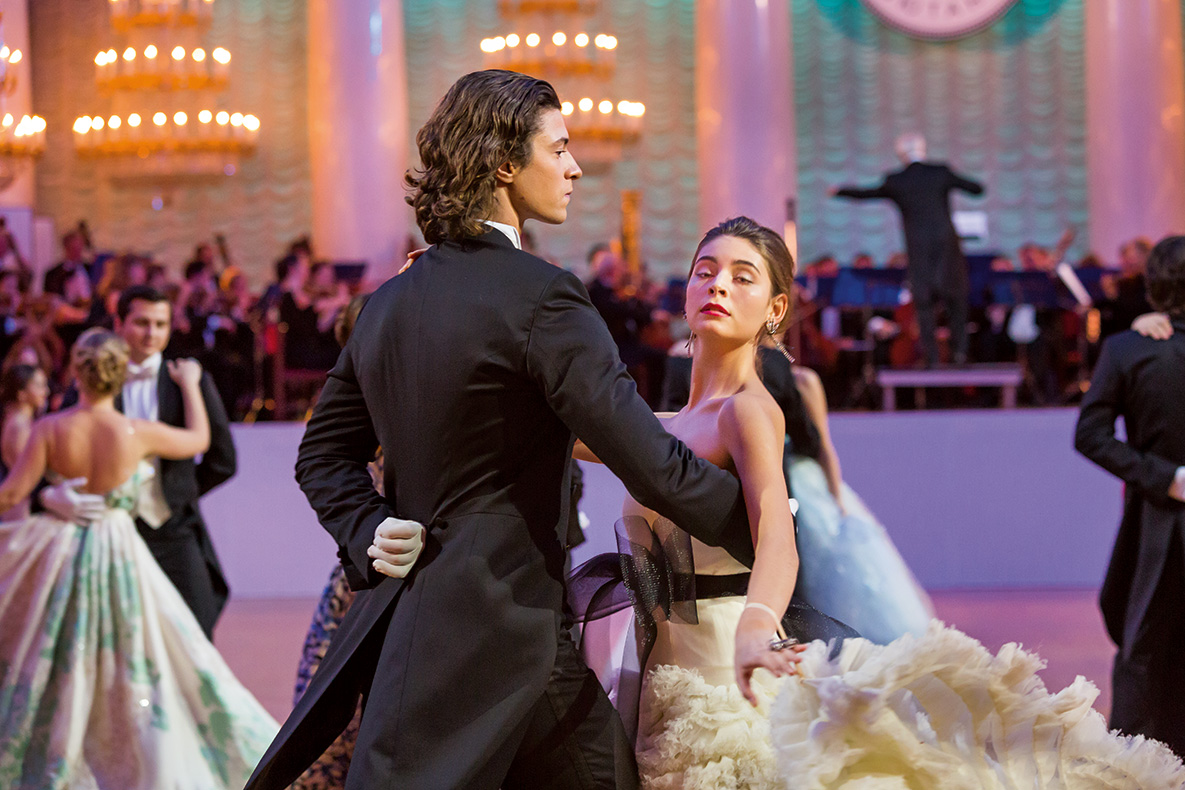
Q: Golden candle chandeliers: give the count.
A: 3